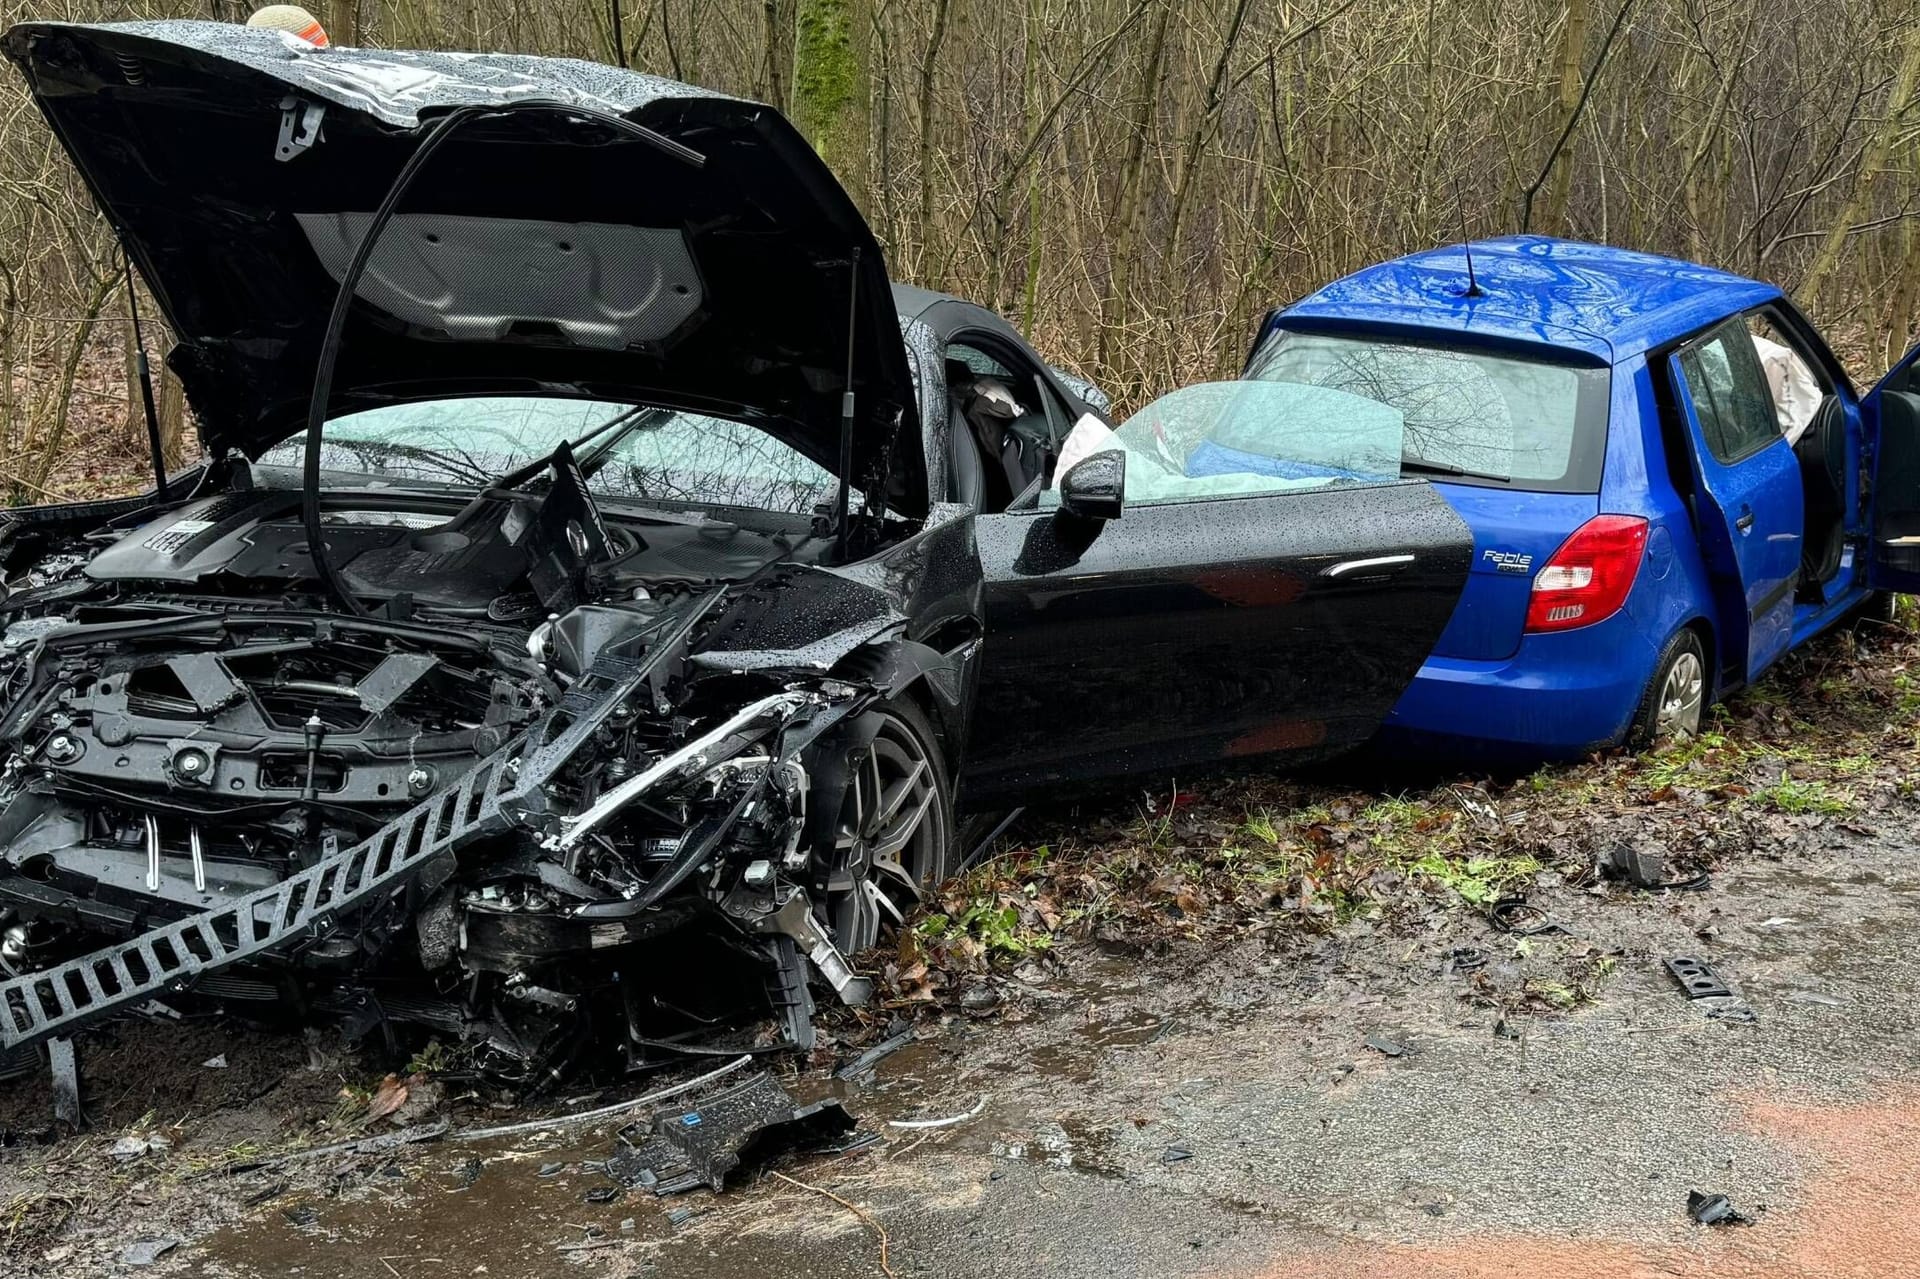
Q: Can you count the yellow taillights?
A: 0